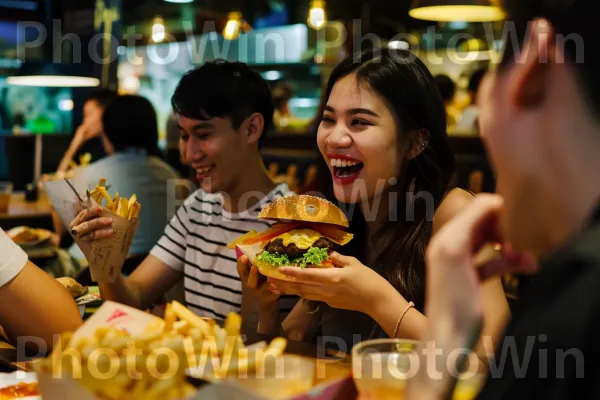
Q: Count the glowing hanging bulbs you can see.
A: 3